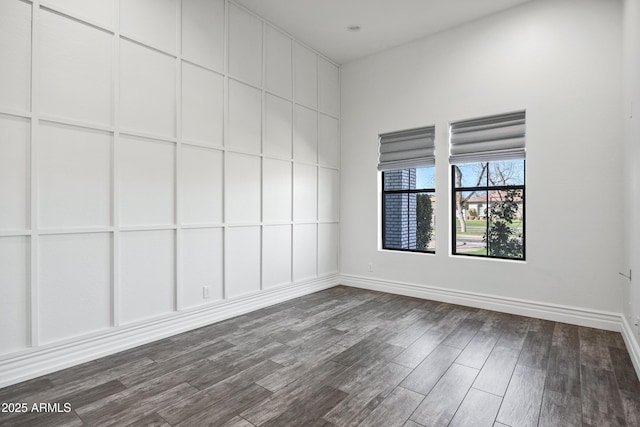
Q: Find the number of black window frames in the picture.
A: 2